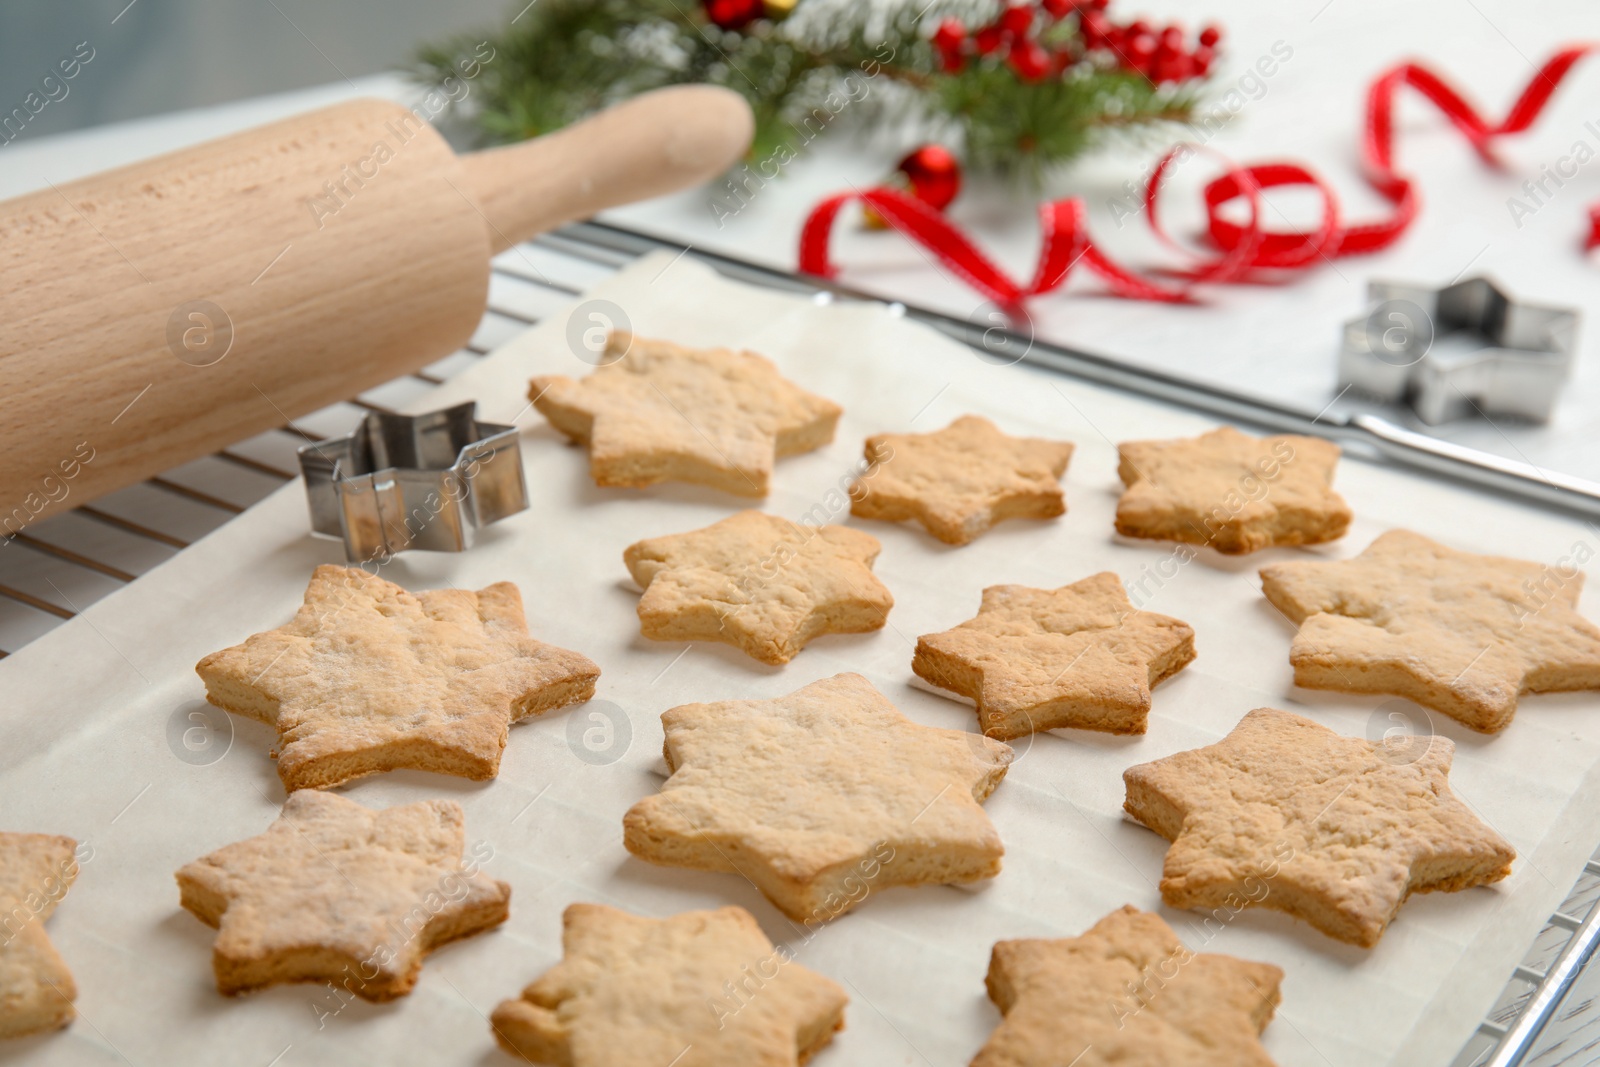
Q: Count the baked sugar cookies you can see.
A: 13